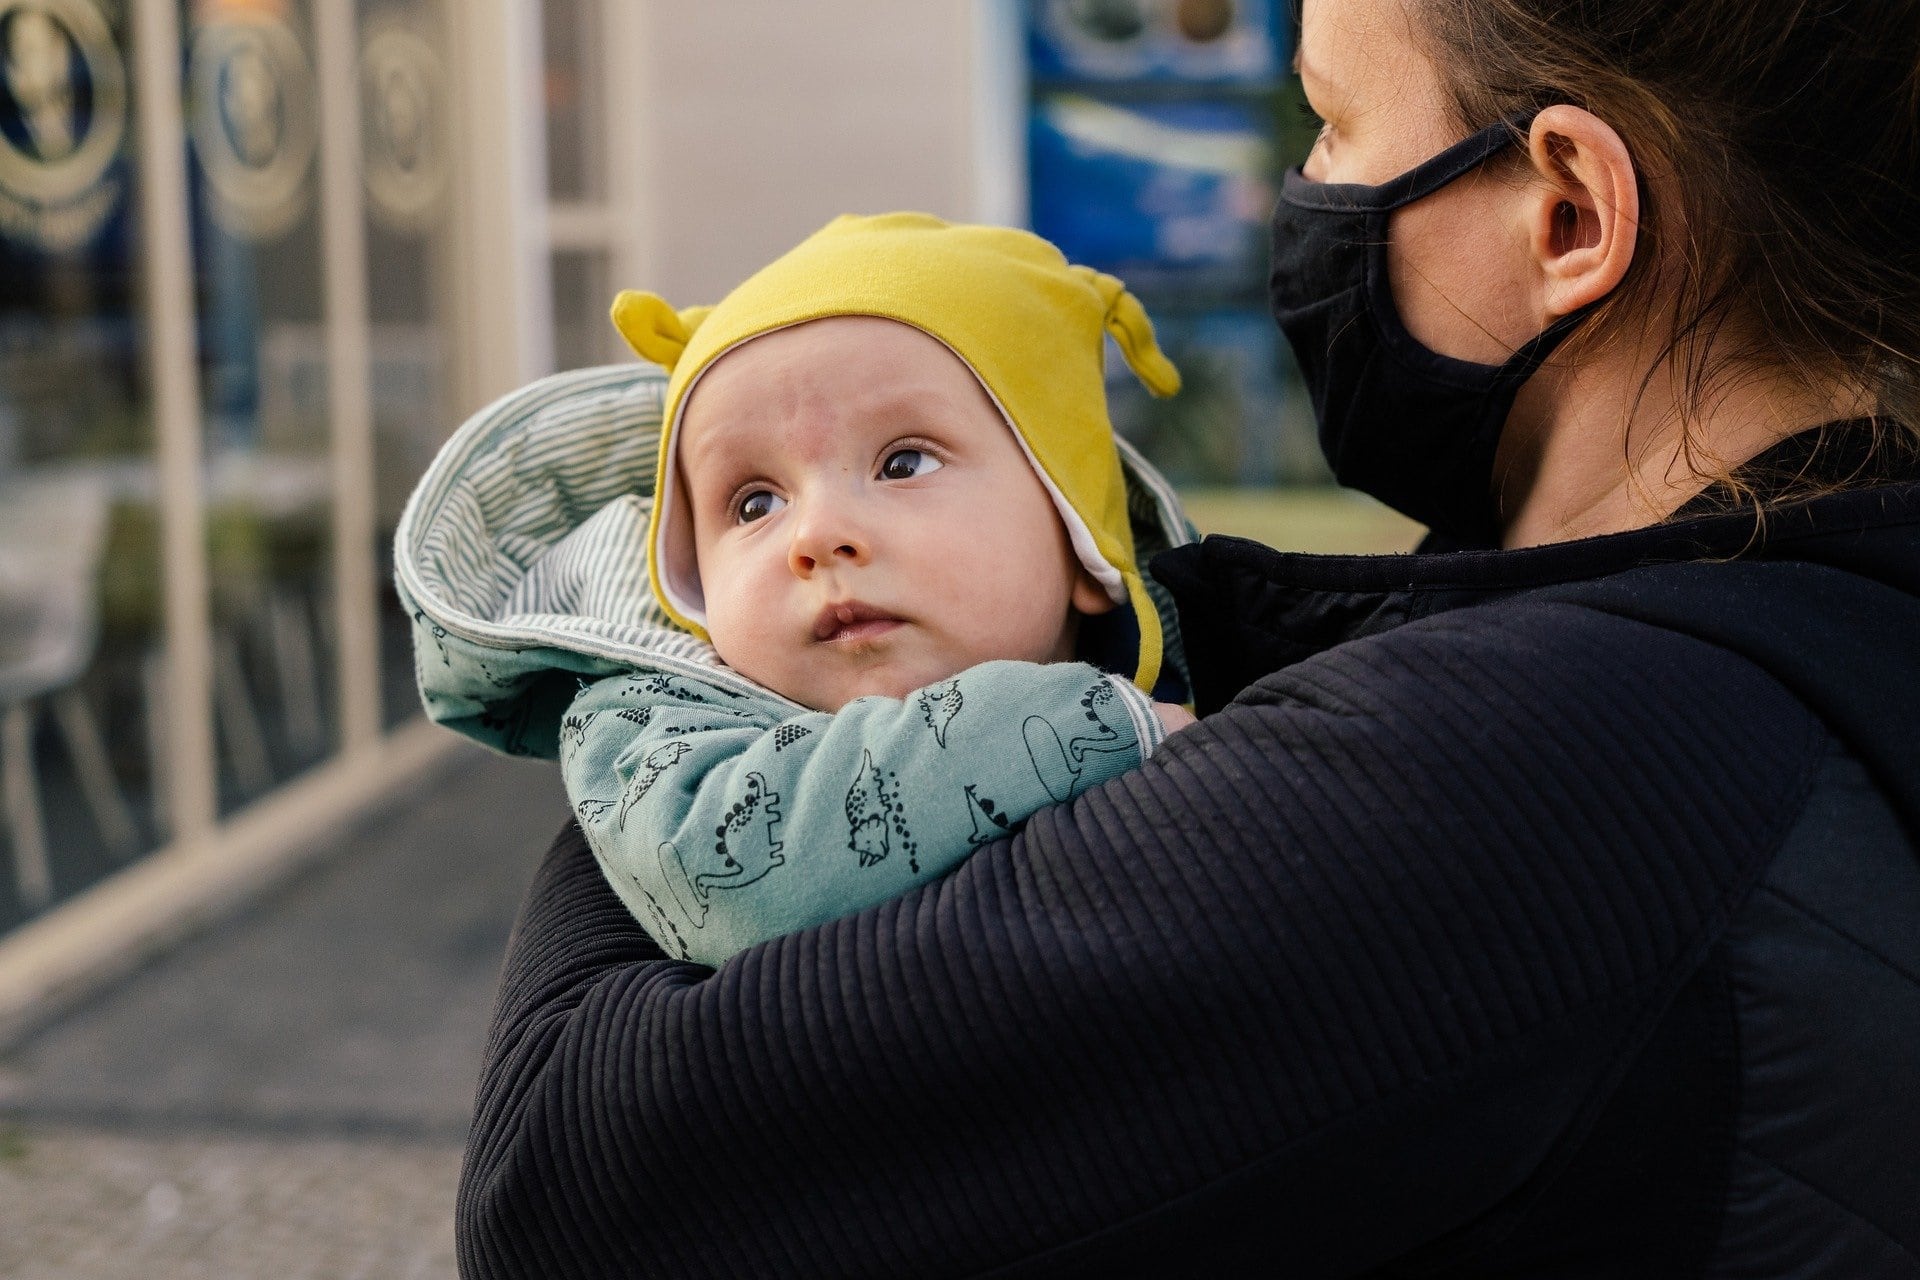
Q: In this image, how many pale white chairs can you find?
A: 1